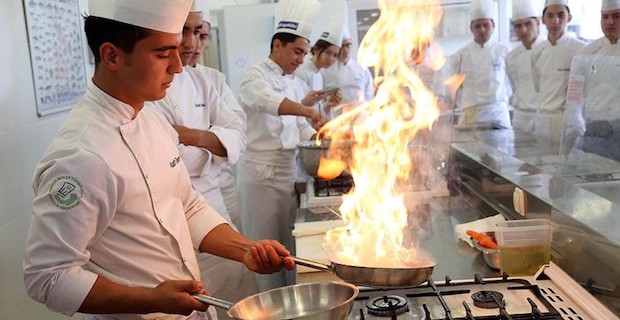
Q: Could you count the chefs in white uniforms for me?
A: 10